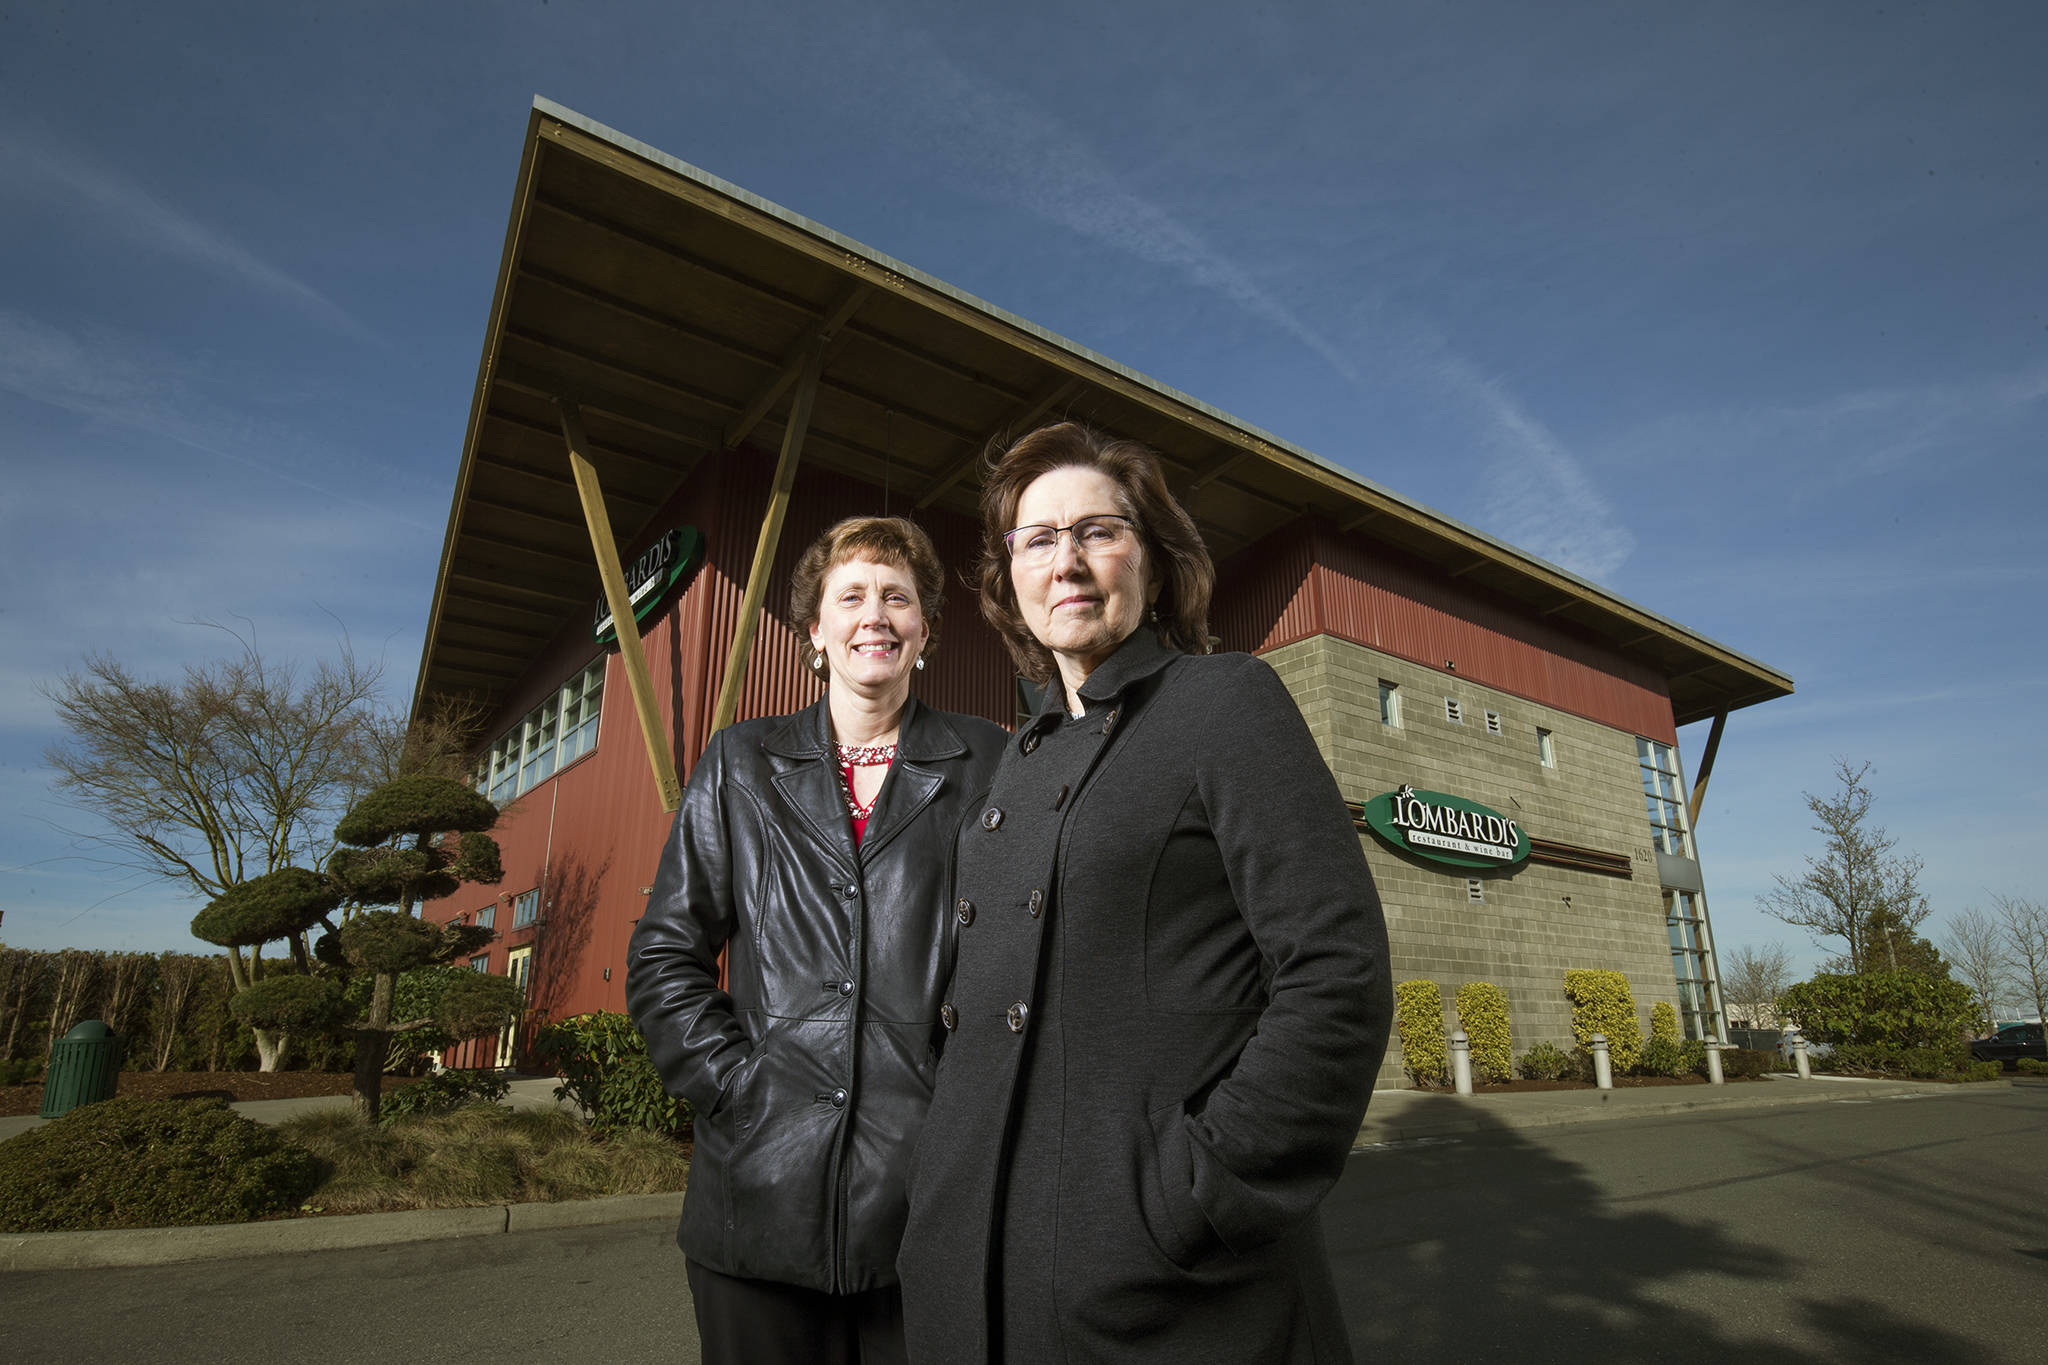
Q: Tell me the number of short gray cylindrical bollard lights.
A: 4